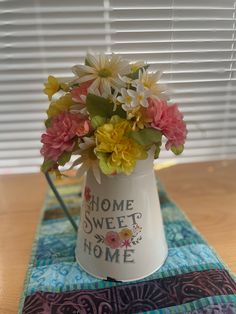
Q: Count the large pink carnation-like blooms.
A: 2